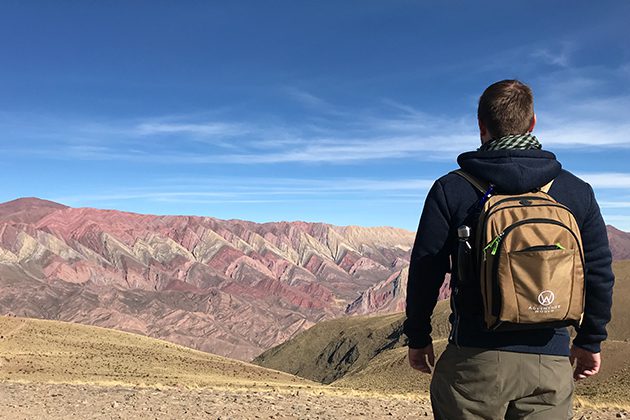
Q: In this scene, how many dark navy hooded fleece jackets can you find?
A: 1